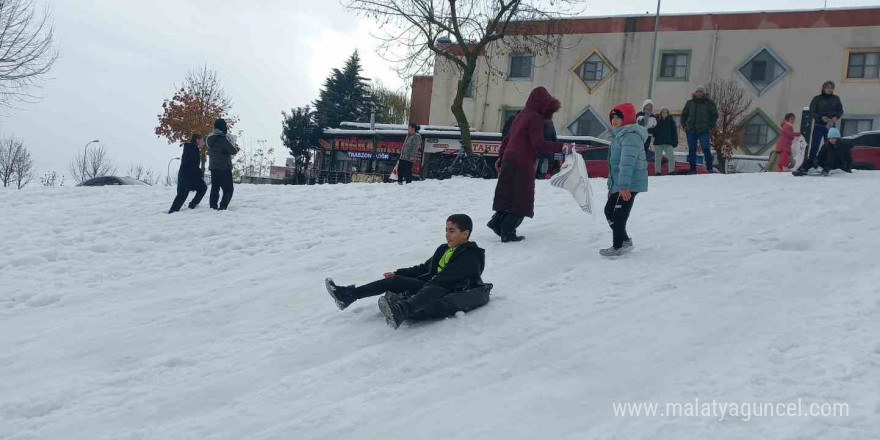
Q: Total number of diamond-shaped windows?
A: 4